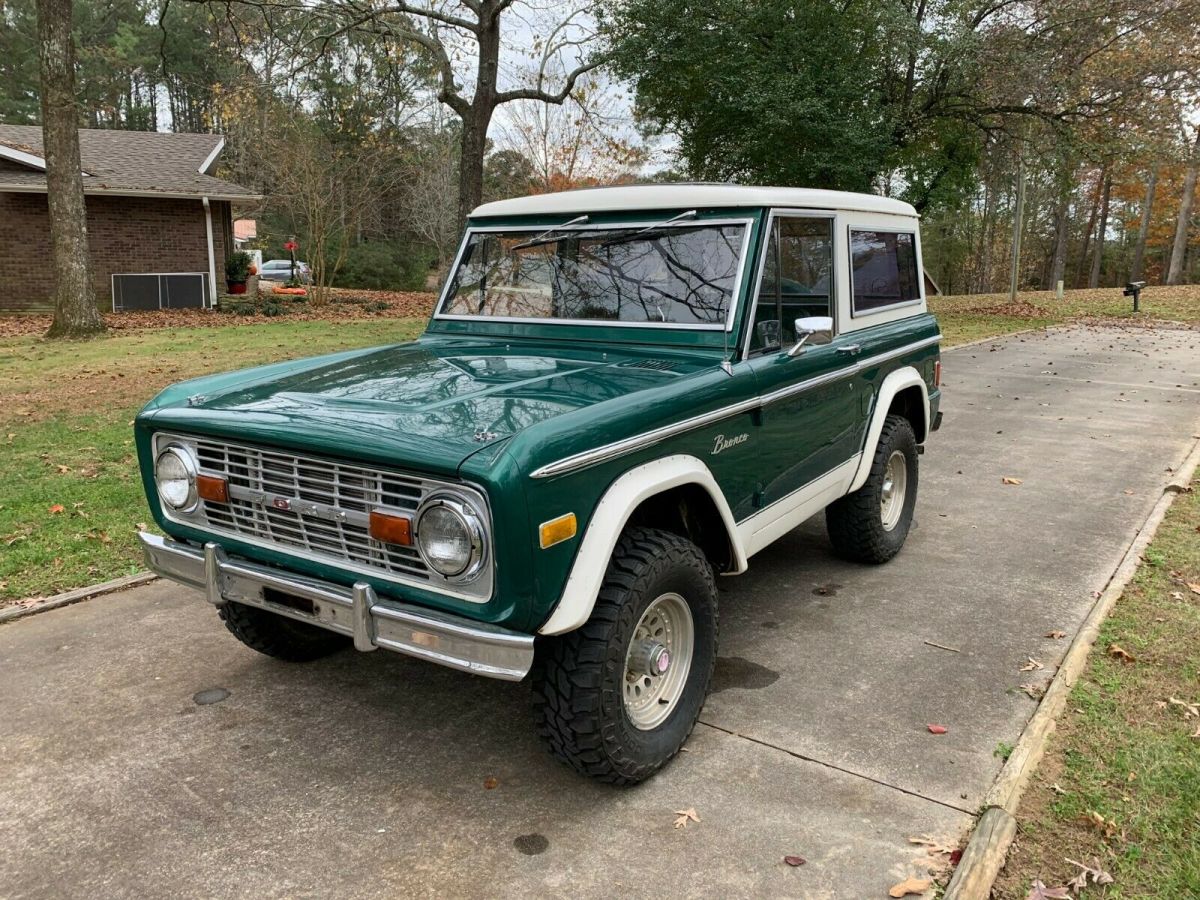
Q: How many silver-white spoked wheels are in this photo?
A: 2